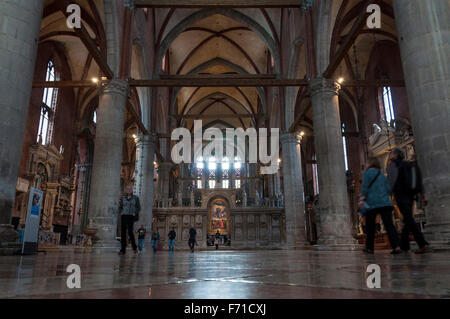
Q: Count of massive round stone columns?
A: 6